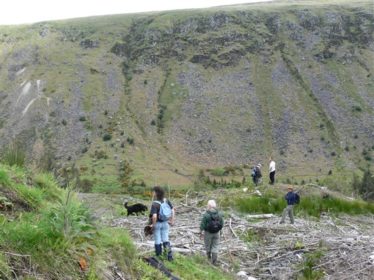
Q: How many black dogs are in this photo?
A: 1